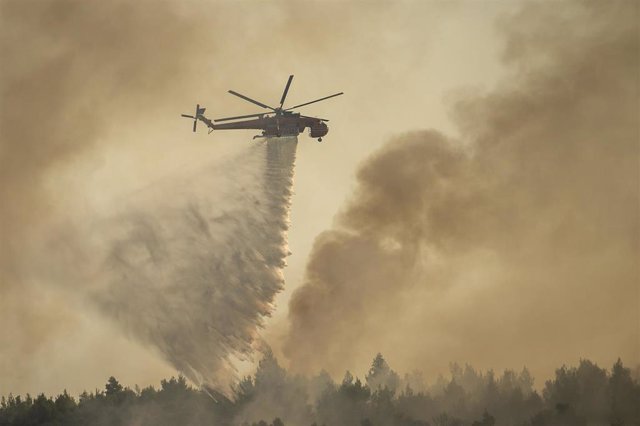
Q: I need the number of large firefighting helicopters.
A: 1